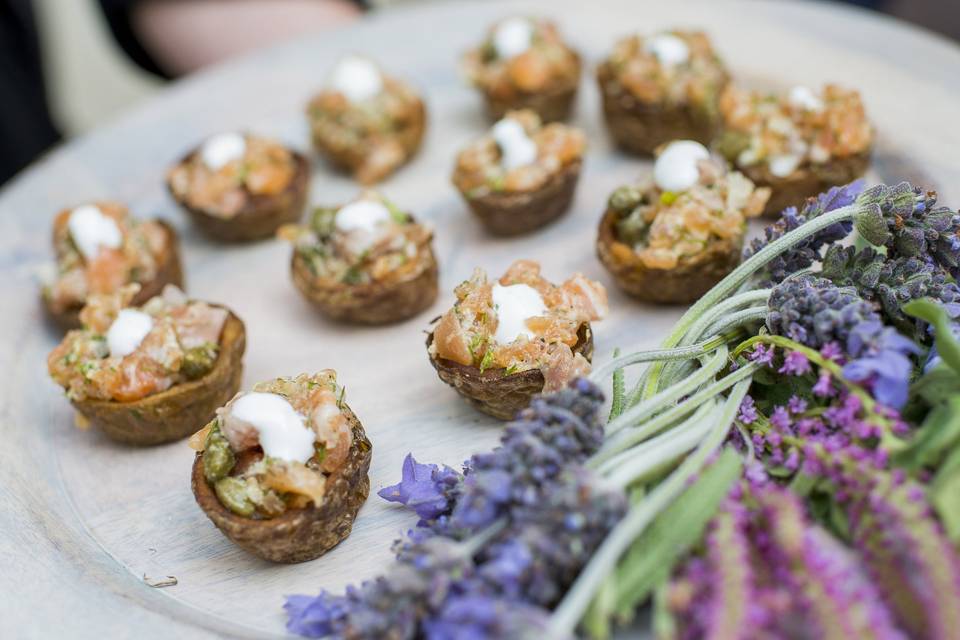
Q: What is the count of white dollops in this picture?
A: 12